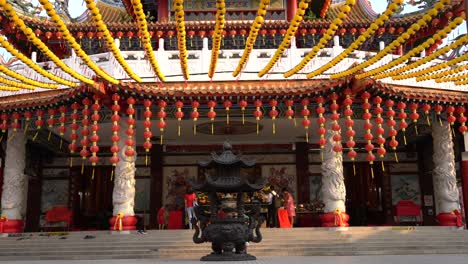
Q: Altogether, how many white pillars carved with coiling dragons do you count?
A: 4